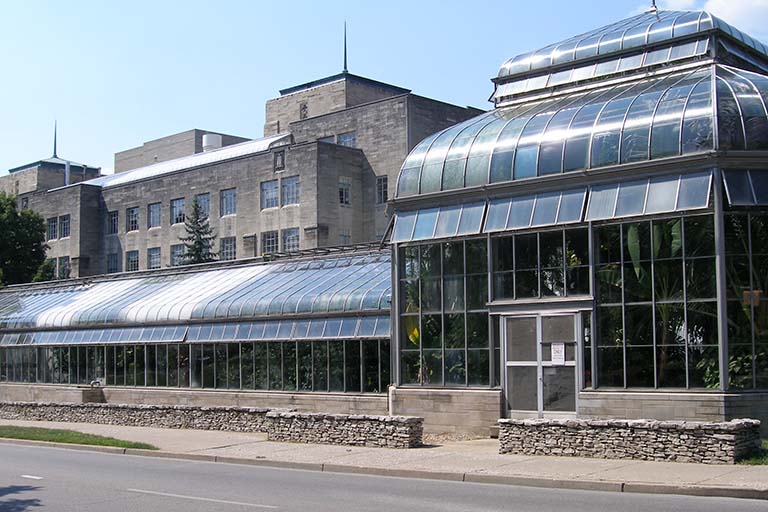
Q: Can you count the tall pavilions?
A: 1